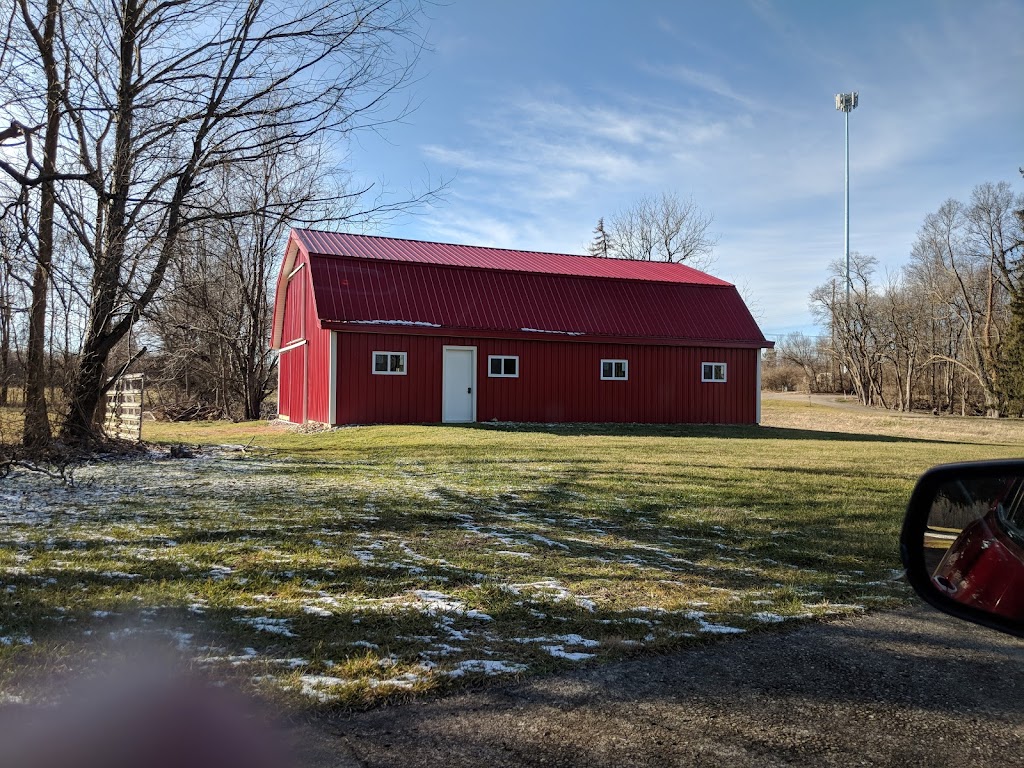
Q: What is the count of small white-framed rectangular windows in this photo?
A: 4